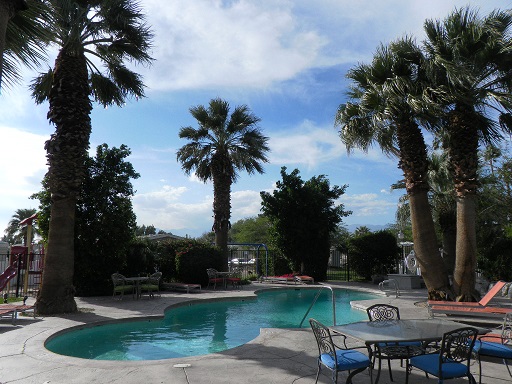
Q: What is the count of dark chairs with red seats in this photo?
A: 2